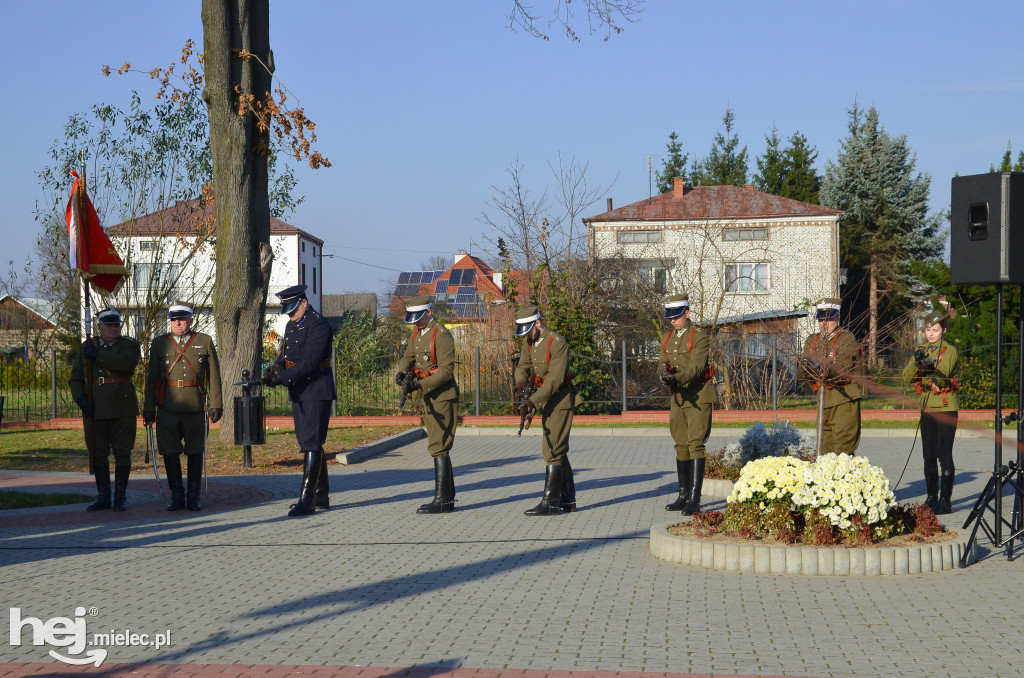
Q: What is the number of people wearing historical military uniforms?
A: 8